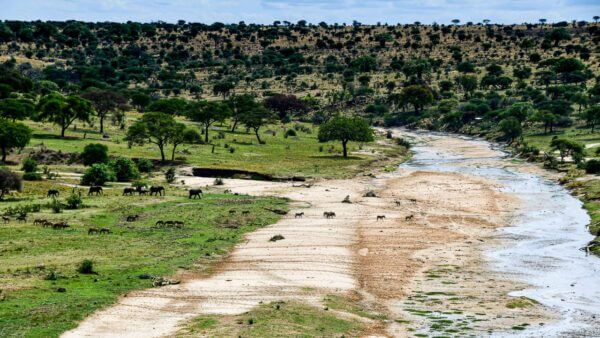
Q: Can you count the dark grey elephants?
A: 6